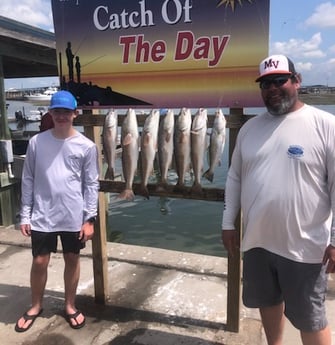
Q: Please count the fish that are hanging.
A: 7